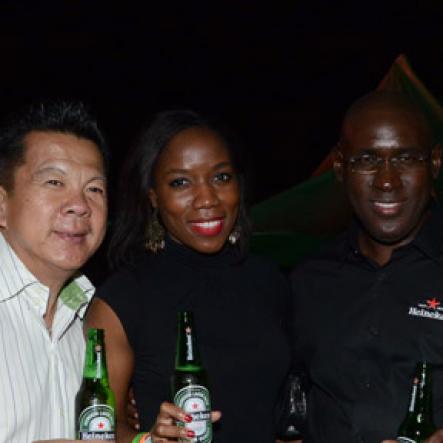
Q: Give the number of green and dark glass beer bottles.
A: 3